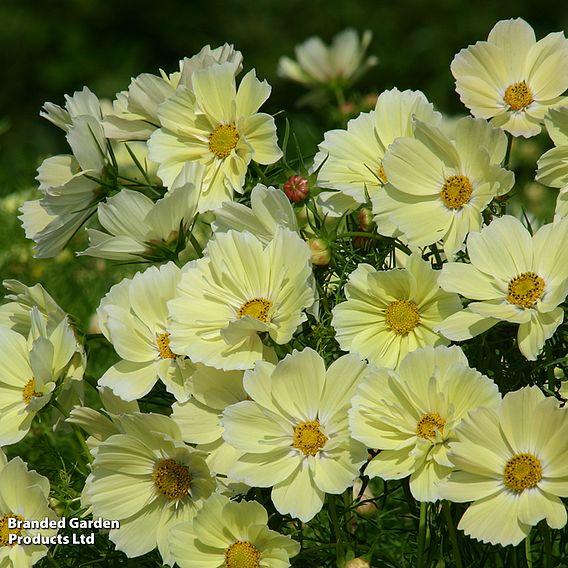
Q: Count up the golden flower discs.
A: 15